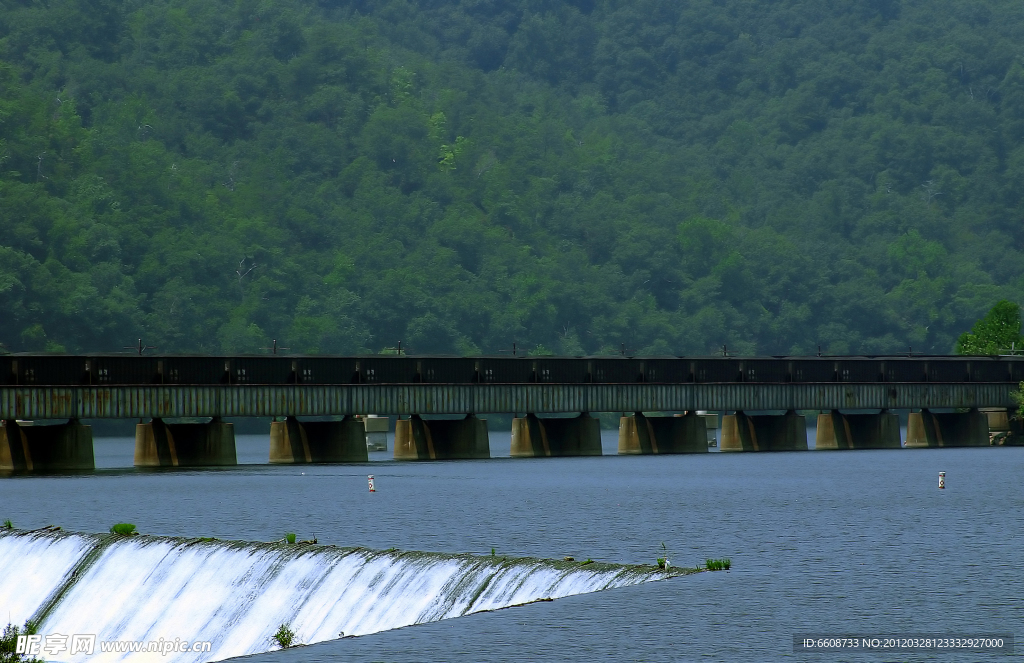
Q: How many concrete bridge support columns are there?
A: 9